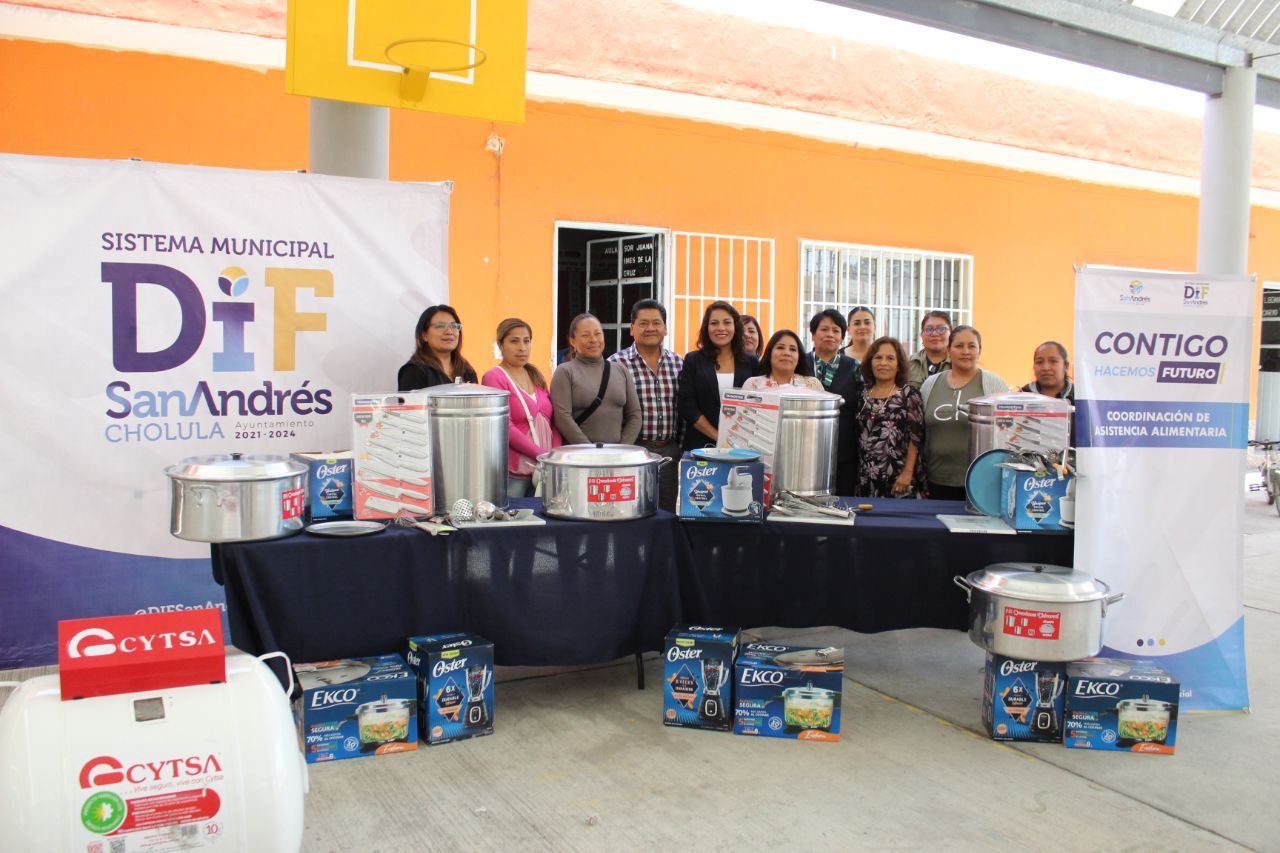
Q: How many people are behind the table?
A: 13